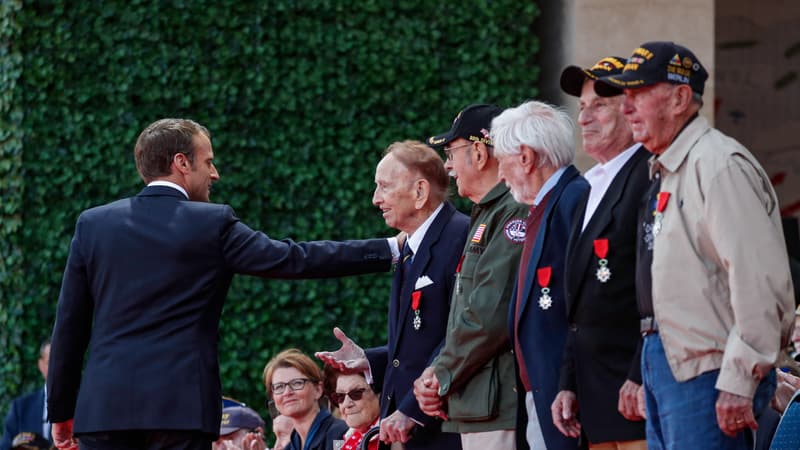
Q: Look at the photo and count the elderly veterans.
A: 5